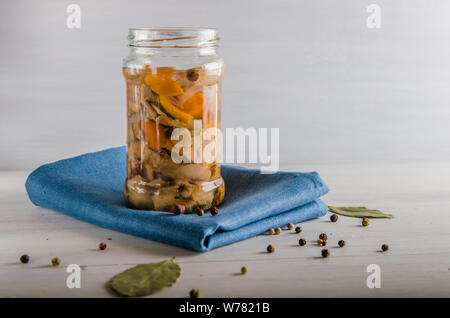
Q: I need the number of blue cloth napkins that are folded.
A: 1